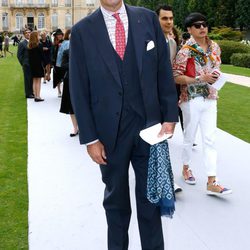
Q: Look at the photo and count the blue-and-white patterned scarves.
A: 1